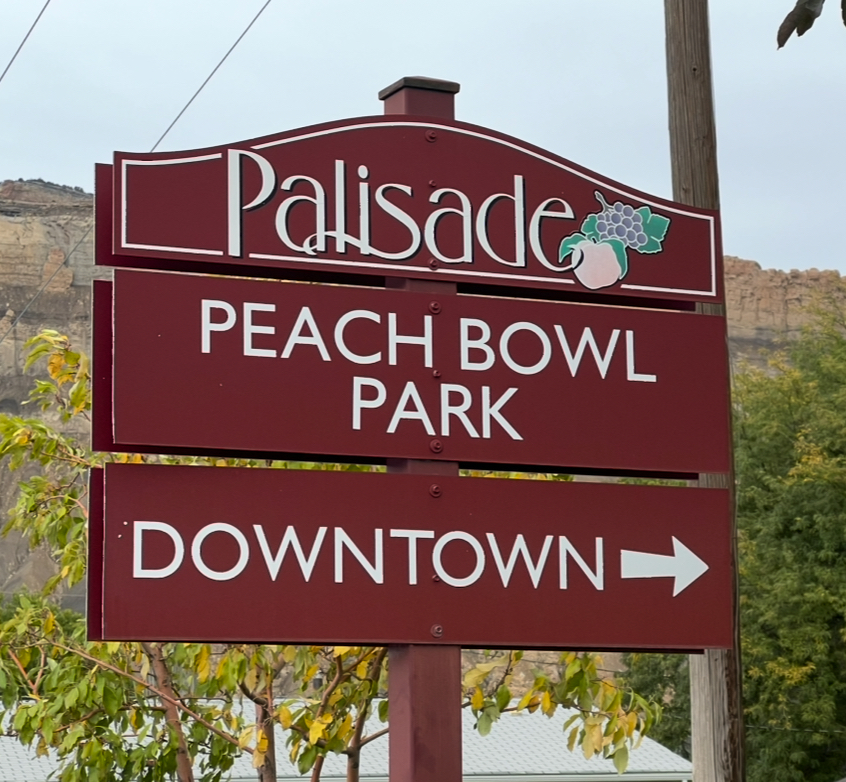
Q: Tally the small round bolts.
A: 9